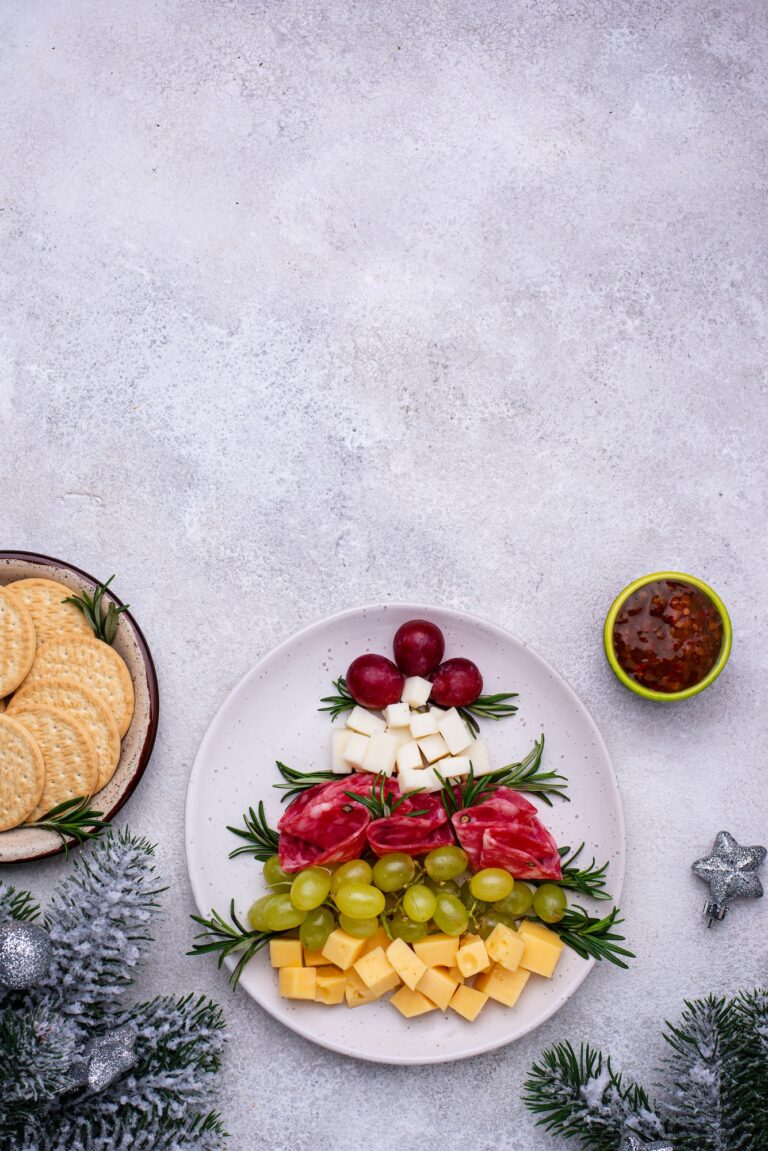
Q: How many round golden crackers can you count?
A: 6